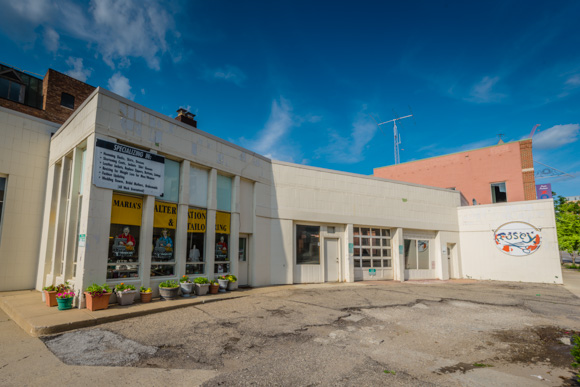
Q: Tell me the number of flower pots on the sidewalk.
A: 11